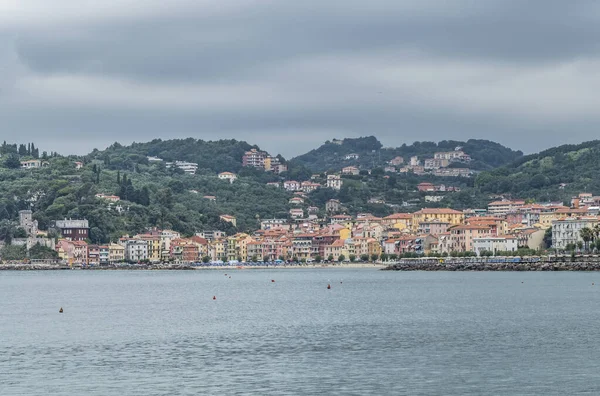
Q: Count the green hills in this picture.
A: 3